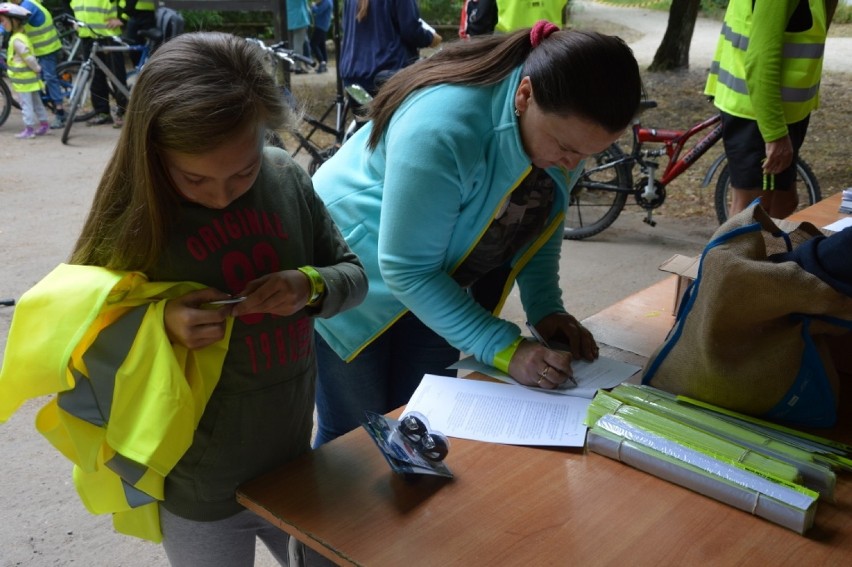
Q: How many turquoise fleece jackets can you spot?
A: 1